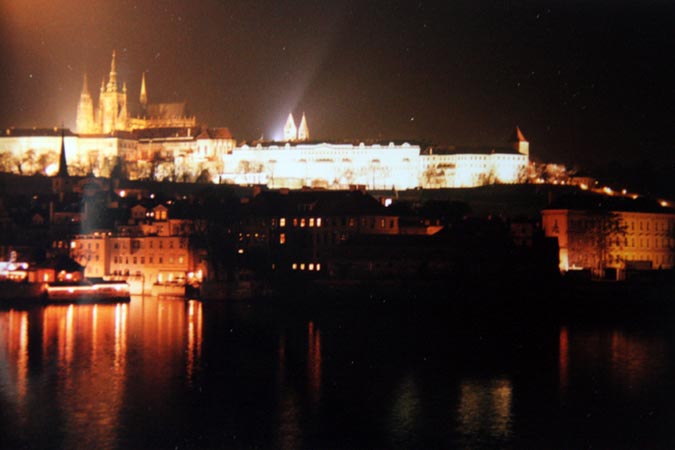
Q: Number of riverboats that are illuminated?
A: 1